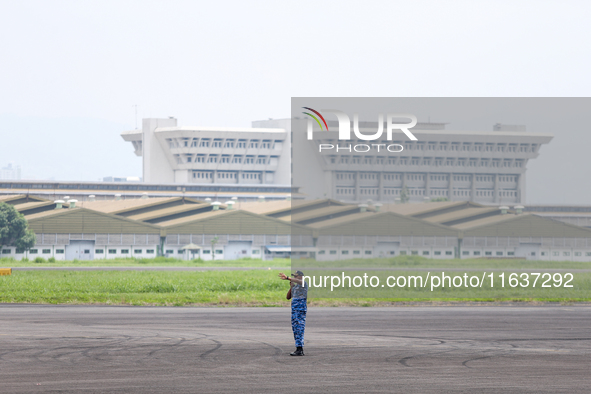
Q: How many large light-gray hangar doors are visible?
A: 4